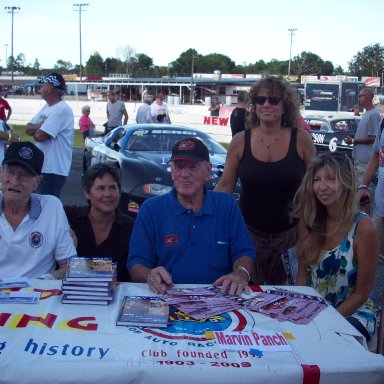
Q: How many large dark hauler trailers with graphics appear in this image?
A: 1